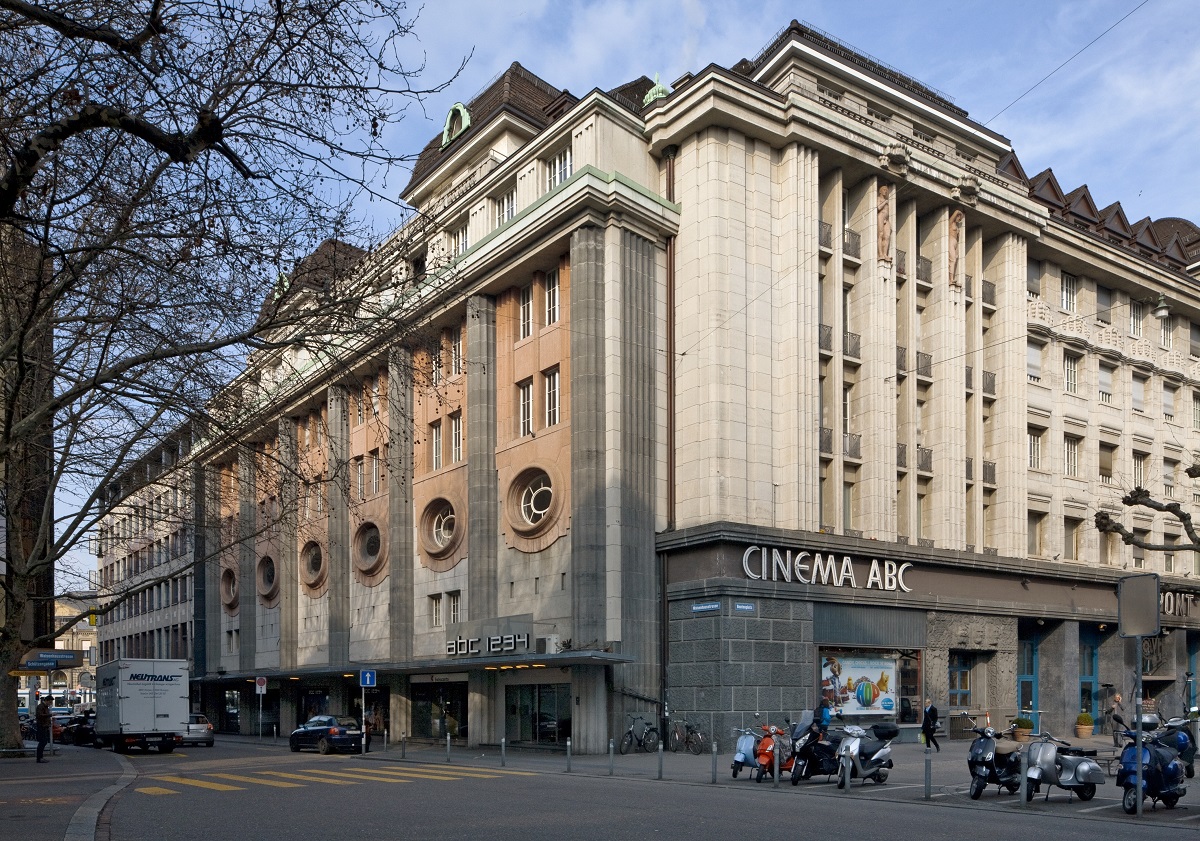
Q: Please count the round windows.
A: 6